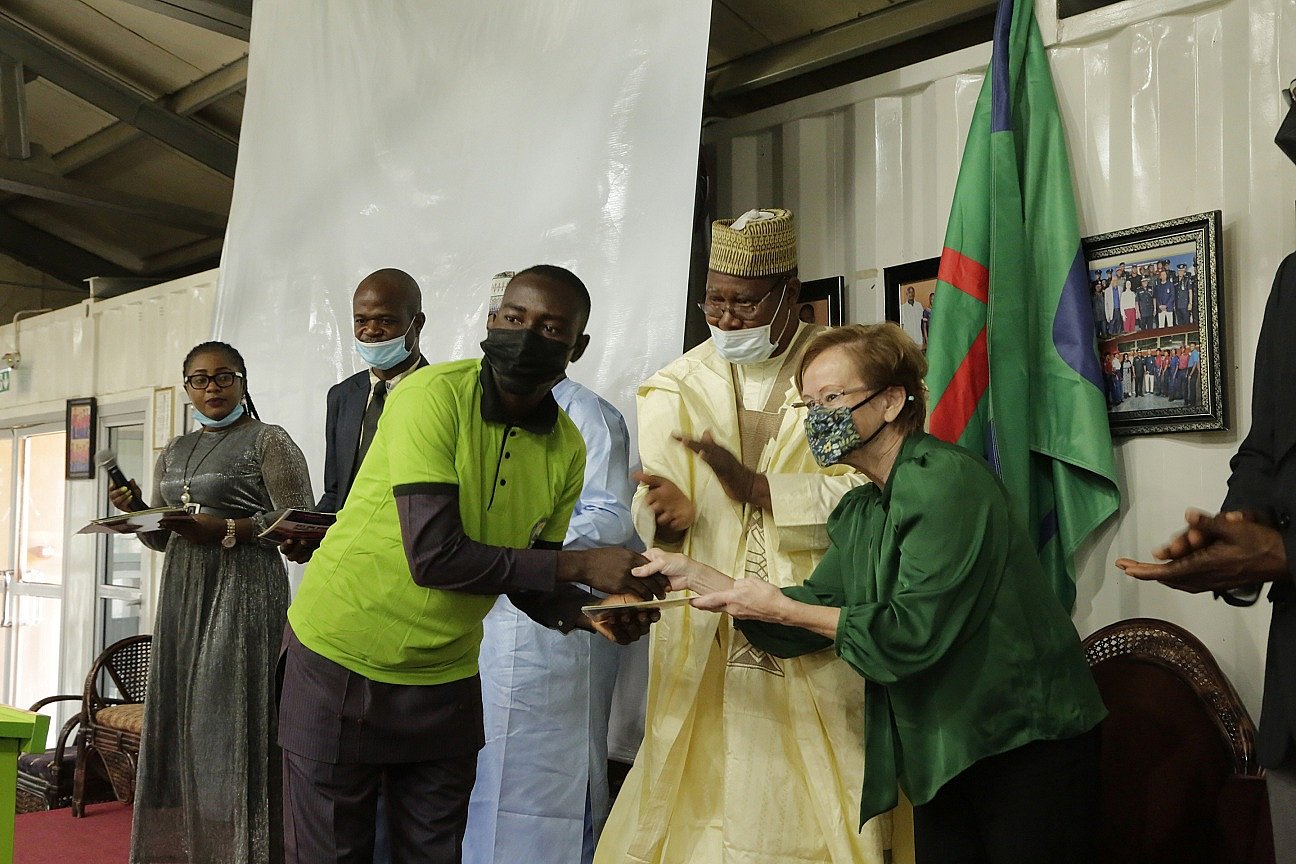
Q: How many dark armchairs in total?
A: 3